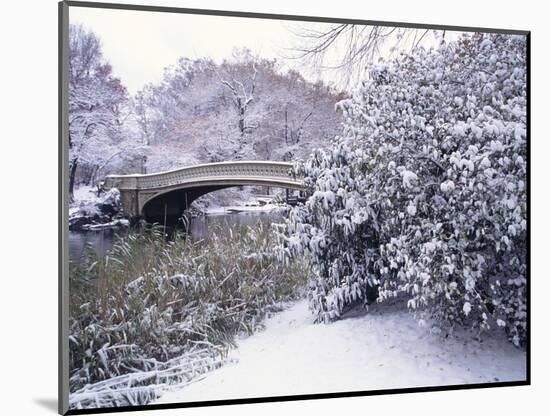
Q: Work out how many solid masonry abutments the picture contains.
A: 1